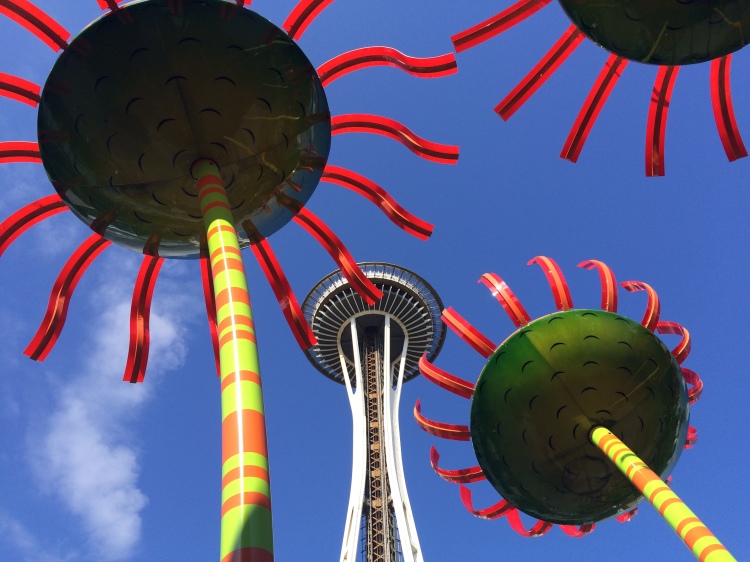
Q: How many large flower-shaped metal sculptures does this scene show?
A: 3